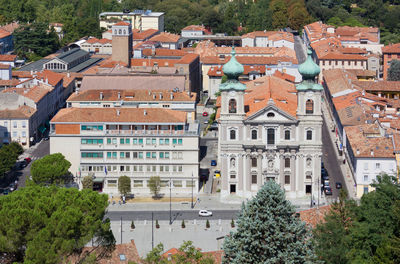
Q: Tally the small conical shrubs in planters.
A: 5